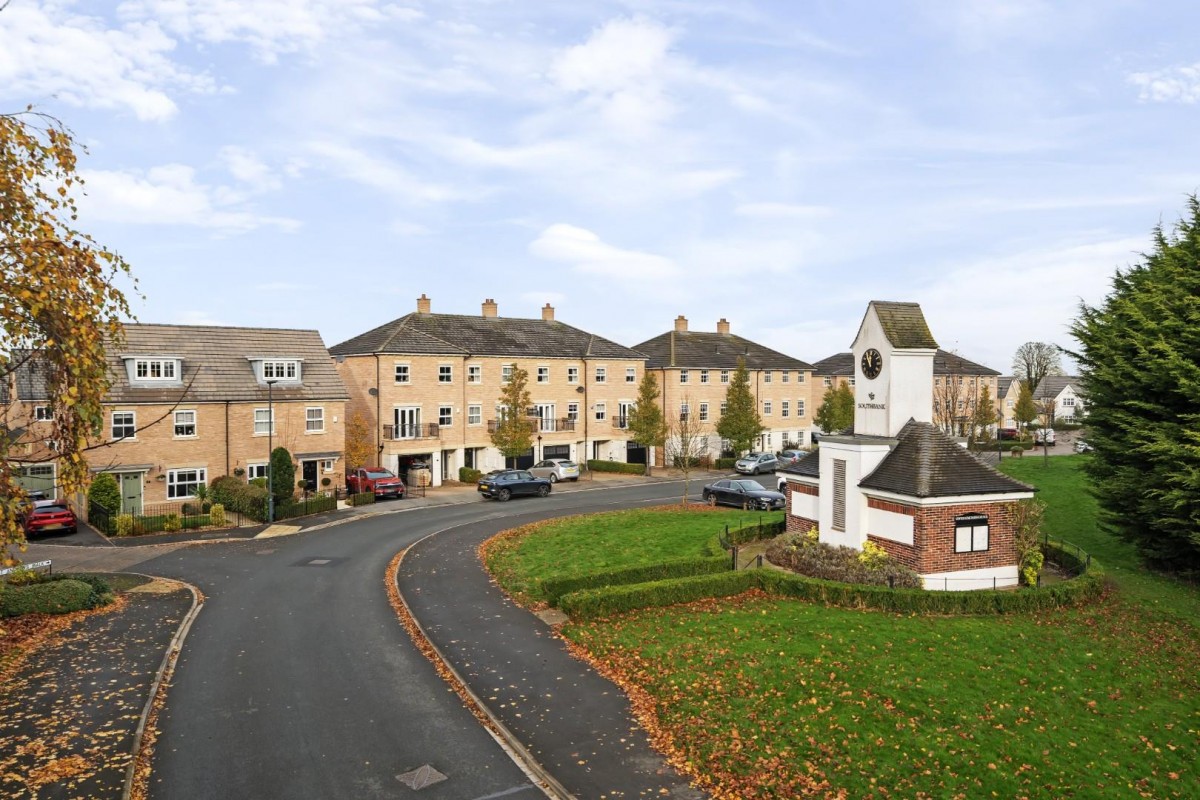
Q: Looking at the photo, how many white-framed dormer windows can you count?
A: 2